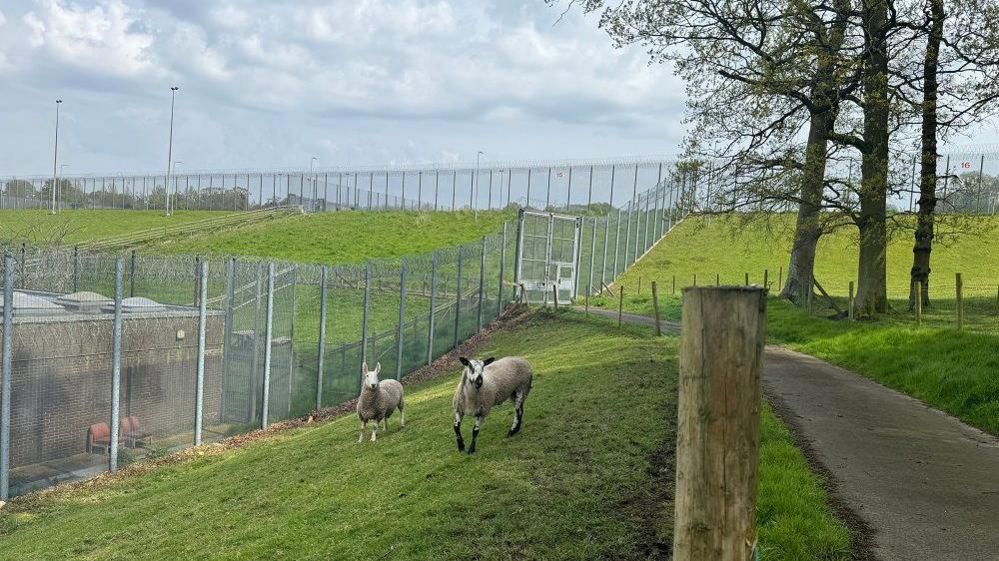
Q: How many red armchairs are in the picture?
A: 2